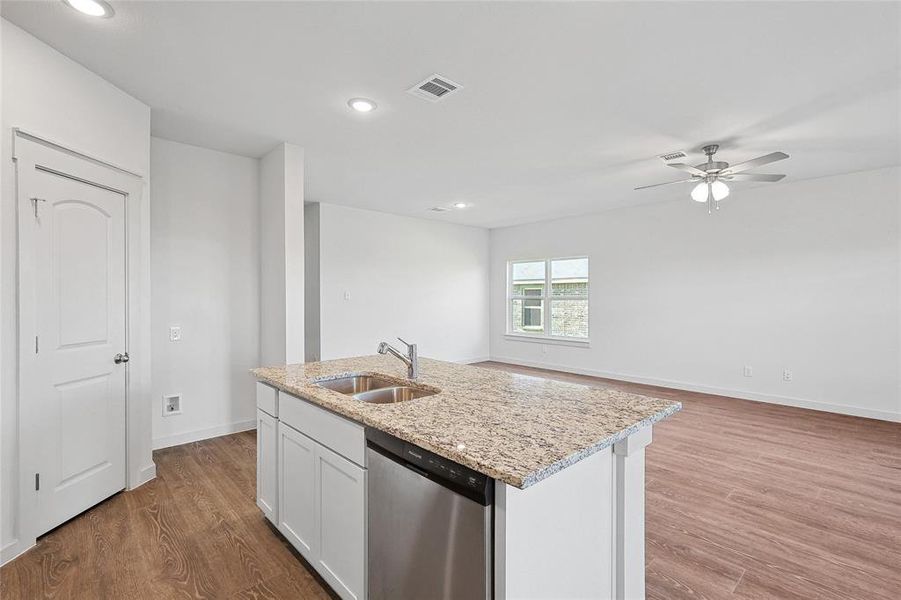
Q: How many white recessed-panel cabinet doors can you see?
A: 3